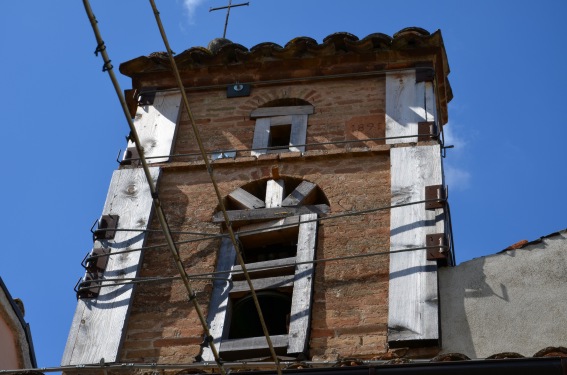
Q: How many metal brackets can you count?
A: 9